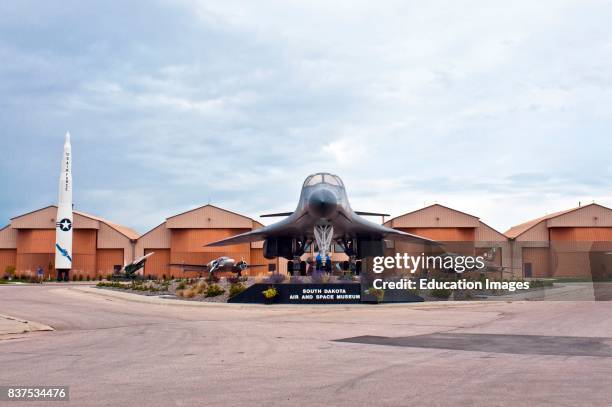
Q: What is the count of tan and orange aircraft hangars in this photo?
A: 4